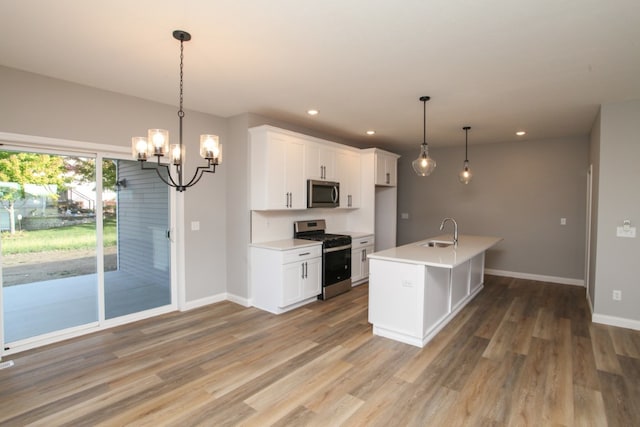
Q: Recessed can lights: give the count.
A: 3